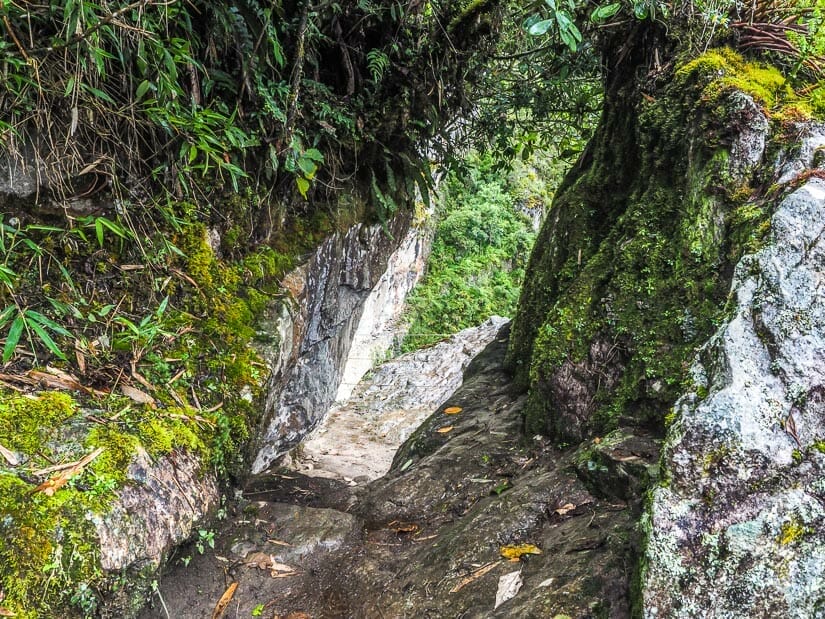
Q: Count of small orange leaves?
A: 2